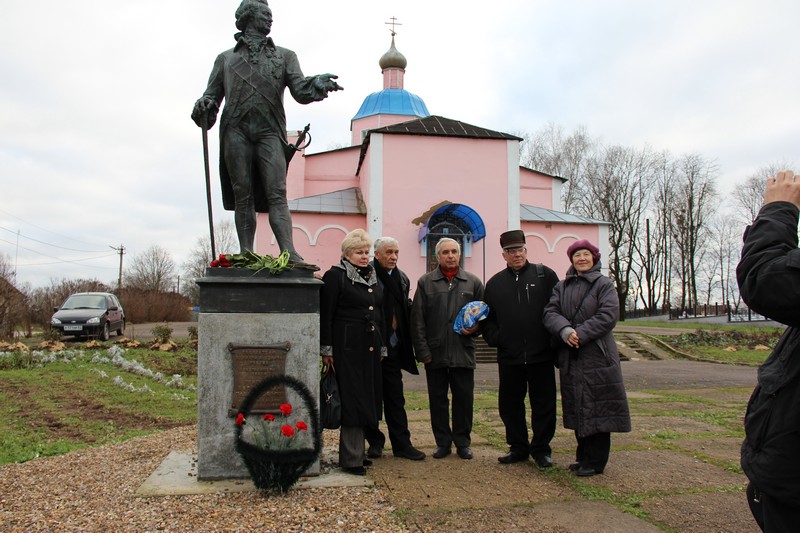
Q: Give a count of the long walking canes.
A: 1